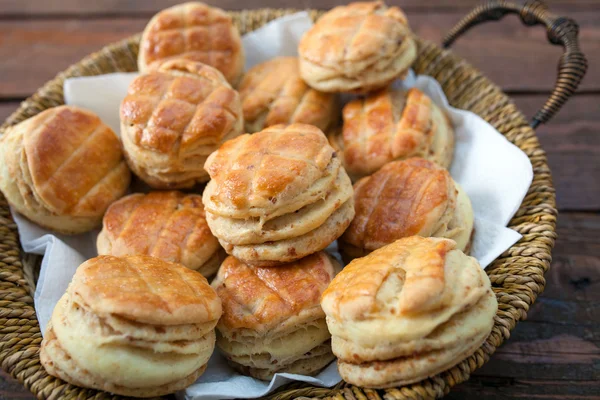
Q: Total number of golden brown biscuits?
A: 12